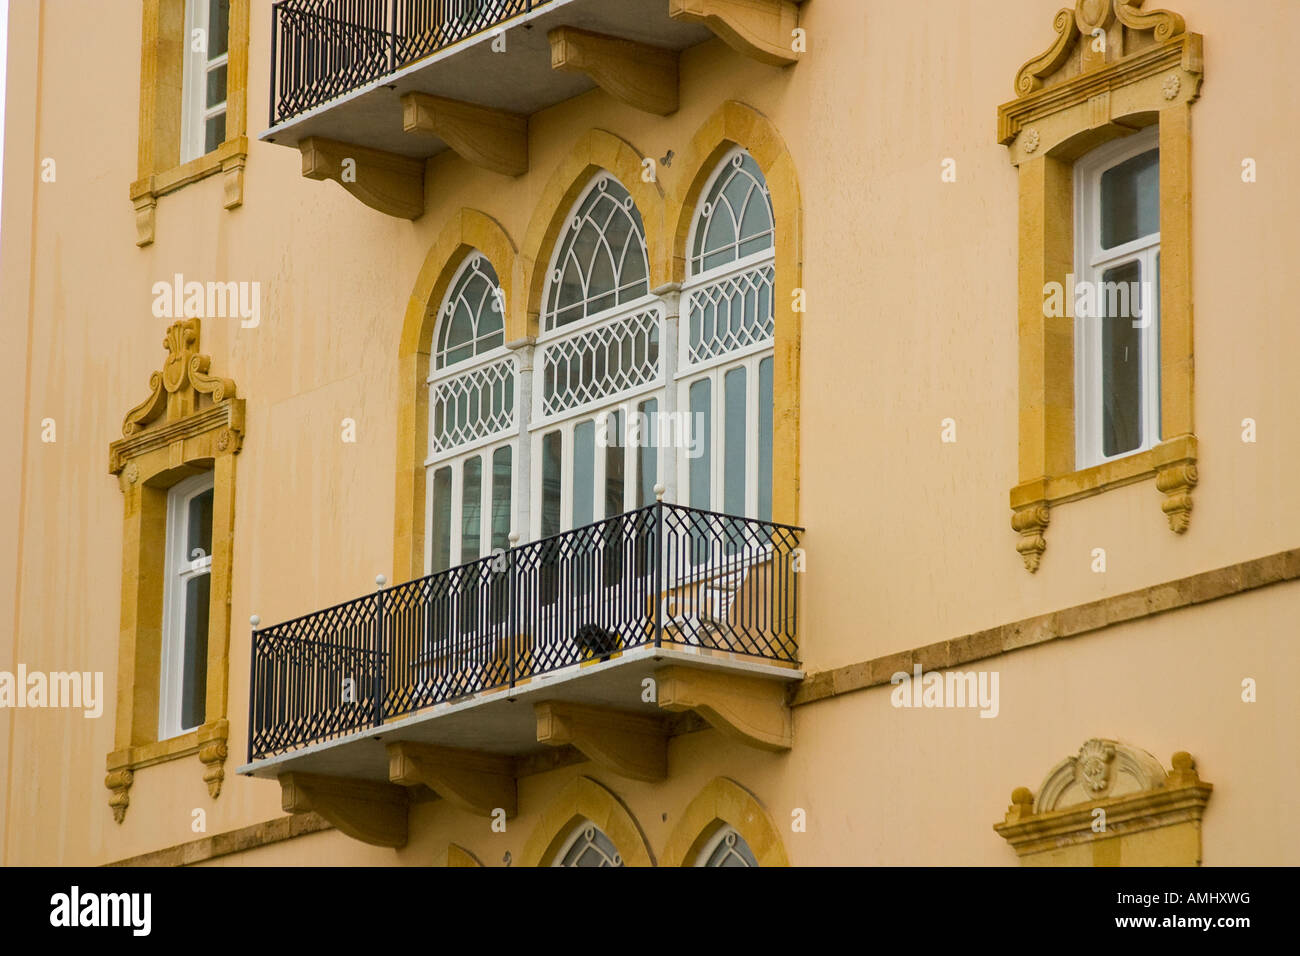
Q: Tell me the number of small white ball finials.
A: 4